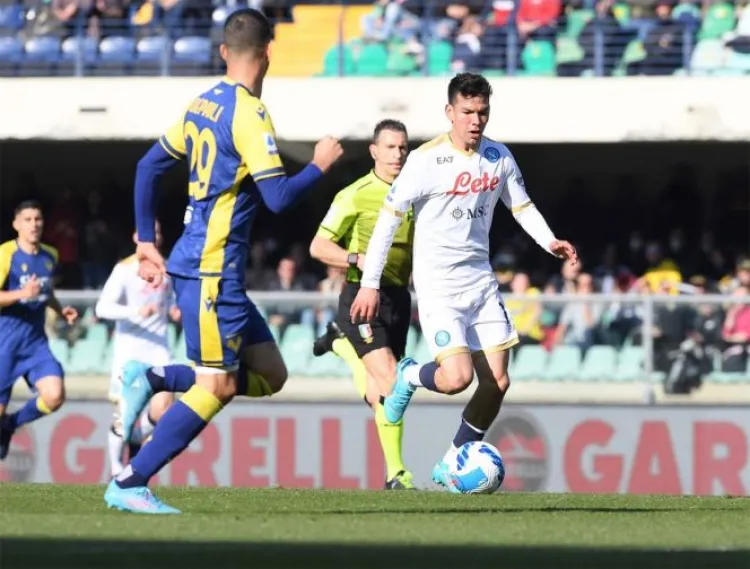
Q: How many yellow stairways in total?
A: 1